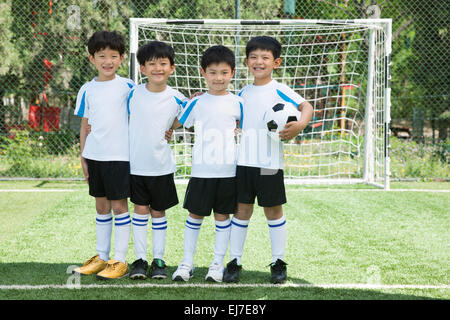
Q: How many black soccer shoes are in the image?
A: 4